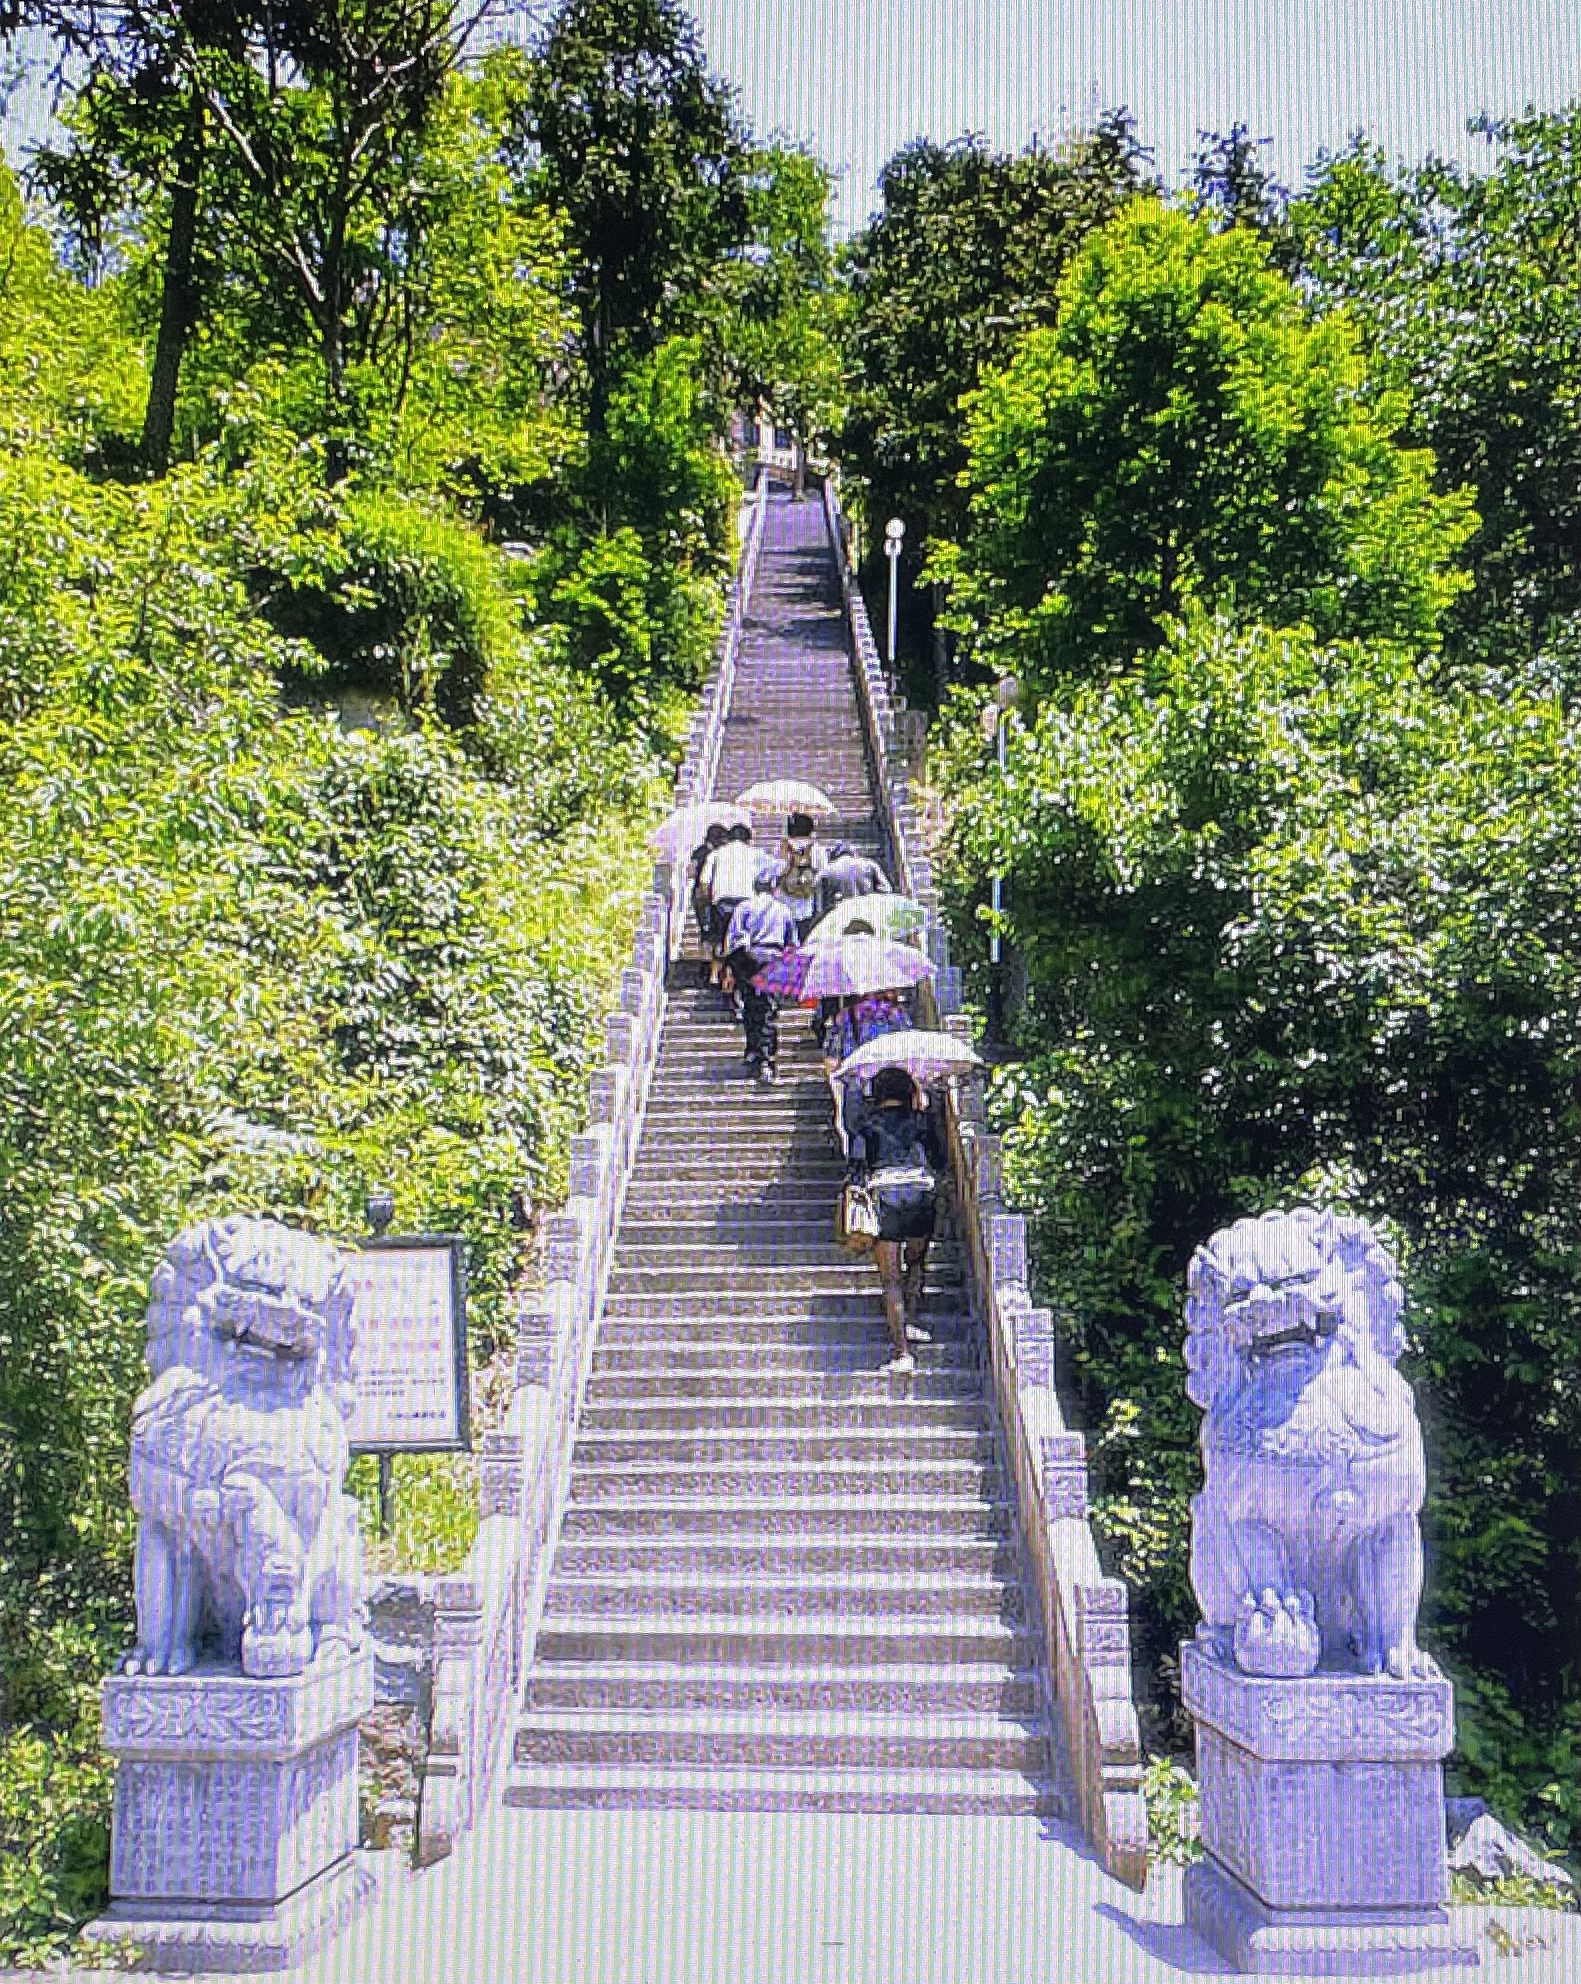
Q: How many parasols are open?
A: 6